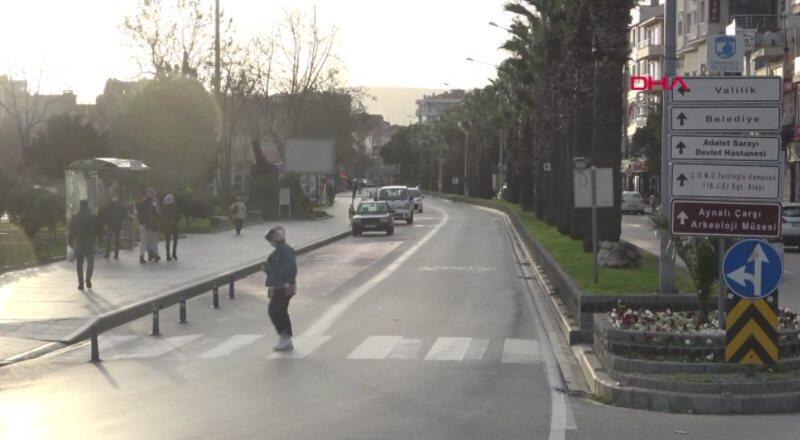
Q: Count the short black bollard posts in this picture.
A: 5